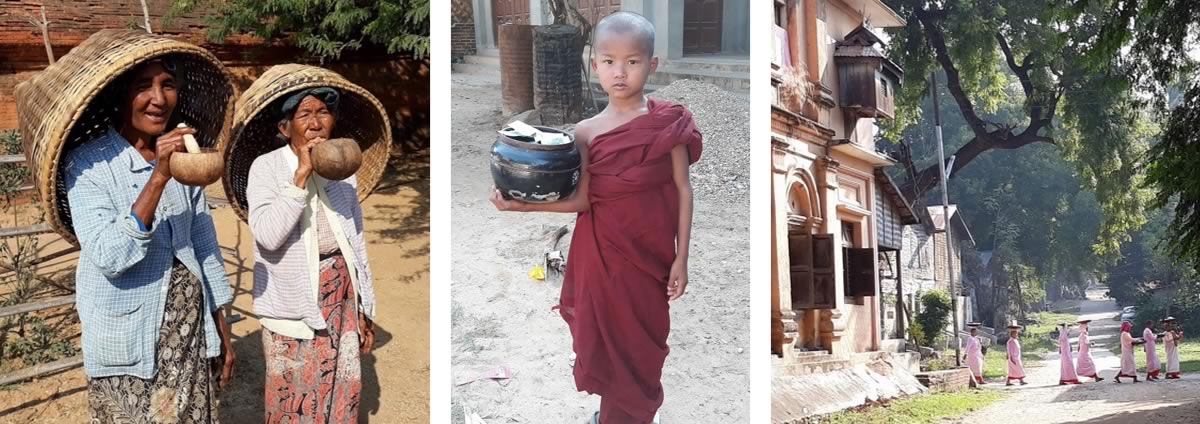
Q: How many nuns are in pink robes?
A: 7